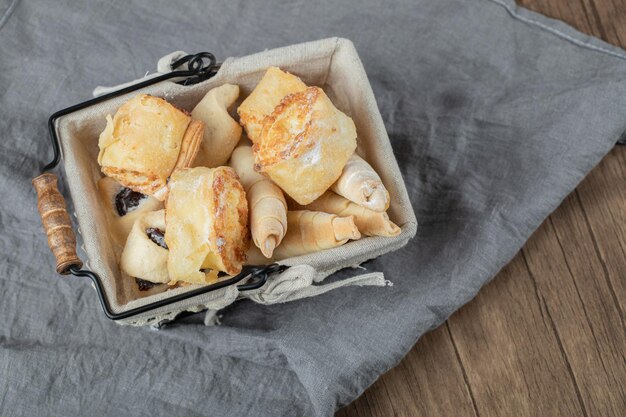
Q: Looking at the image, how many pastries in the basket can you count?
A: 11